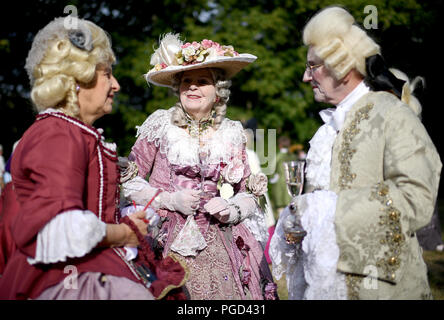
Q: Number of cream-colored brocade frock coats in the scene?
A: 1